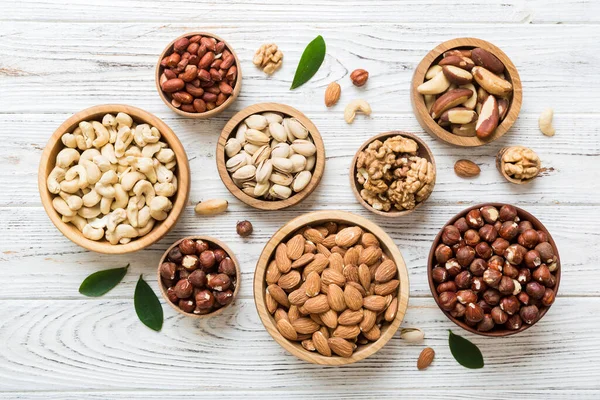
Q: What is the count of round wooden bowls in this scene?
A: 8